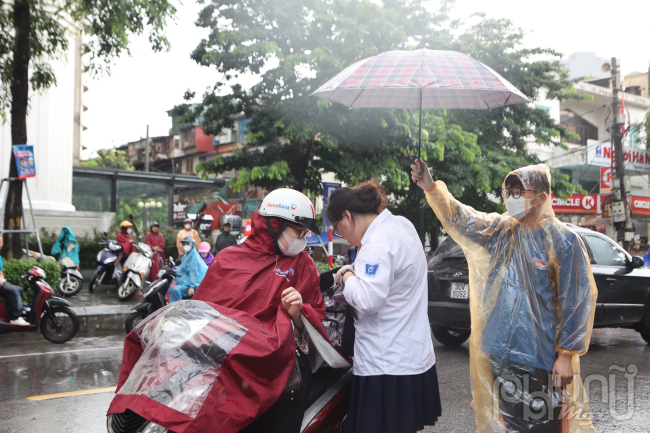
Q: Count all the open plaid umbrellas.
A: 1